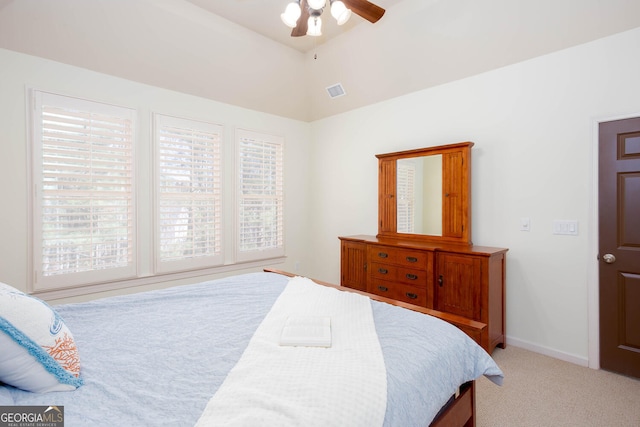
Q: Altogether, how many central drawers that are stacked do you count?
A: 3